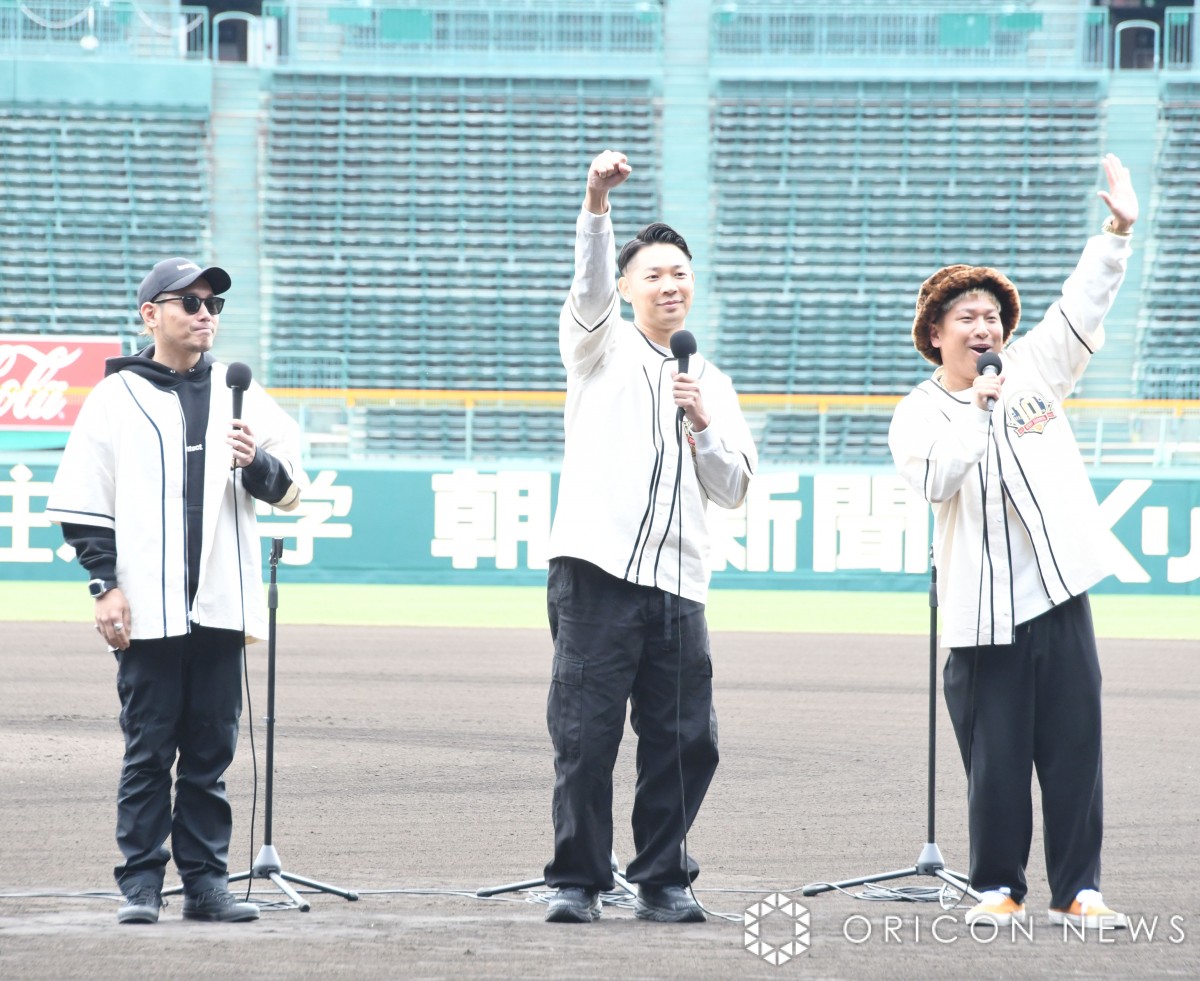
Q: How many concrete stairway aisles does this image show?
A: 3